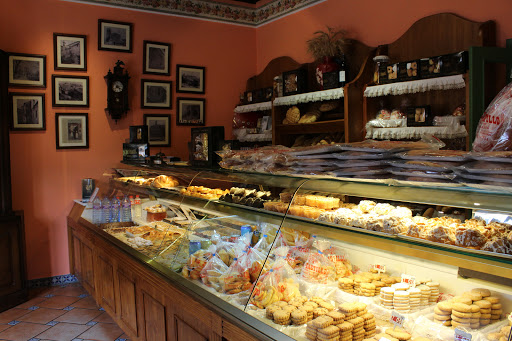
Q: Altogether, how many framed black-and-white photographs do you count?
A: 11